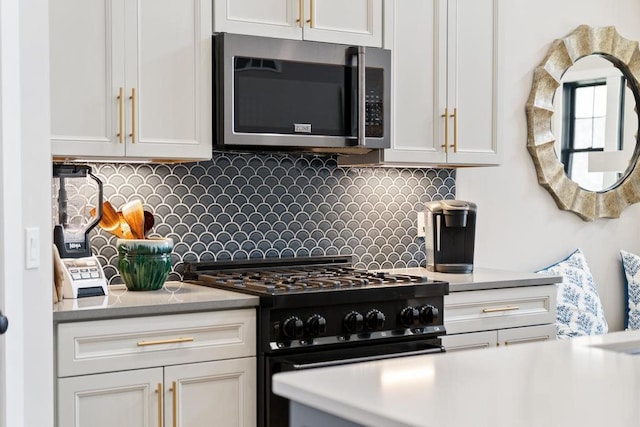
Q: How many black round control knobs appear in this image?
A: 6